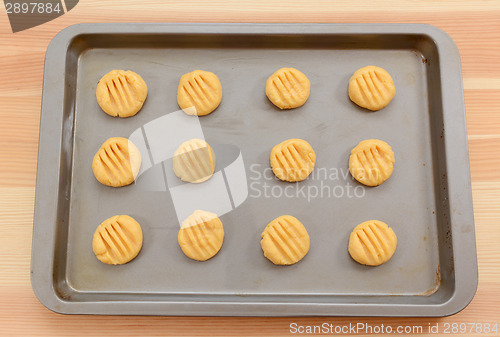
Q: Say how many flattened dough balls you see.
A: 12